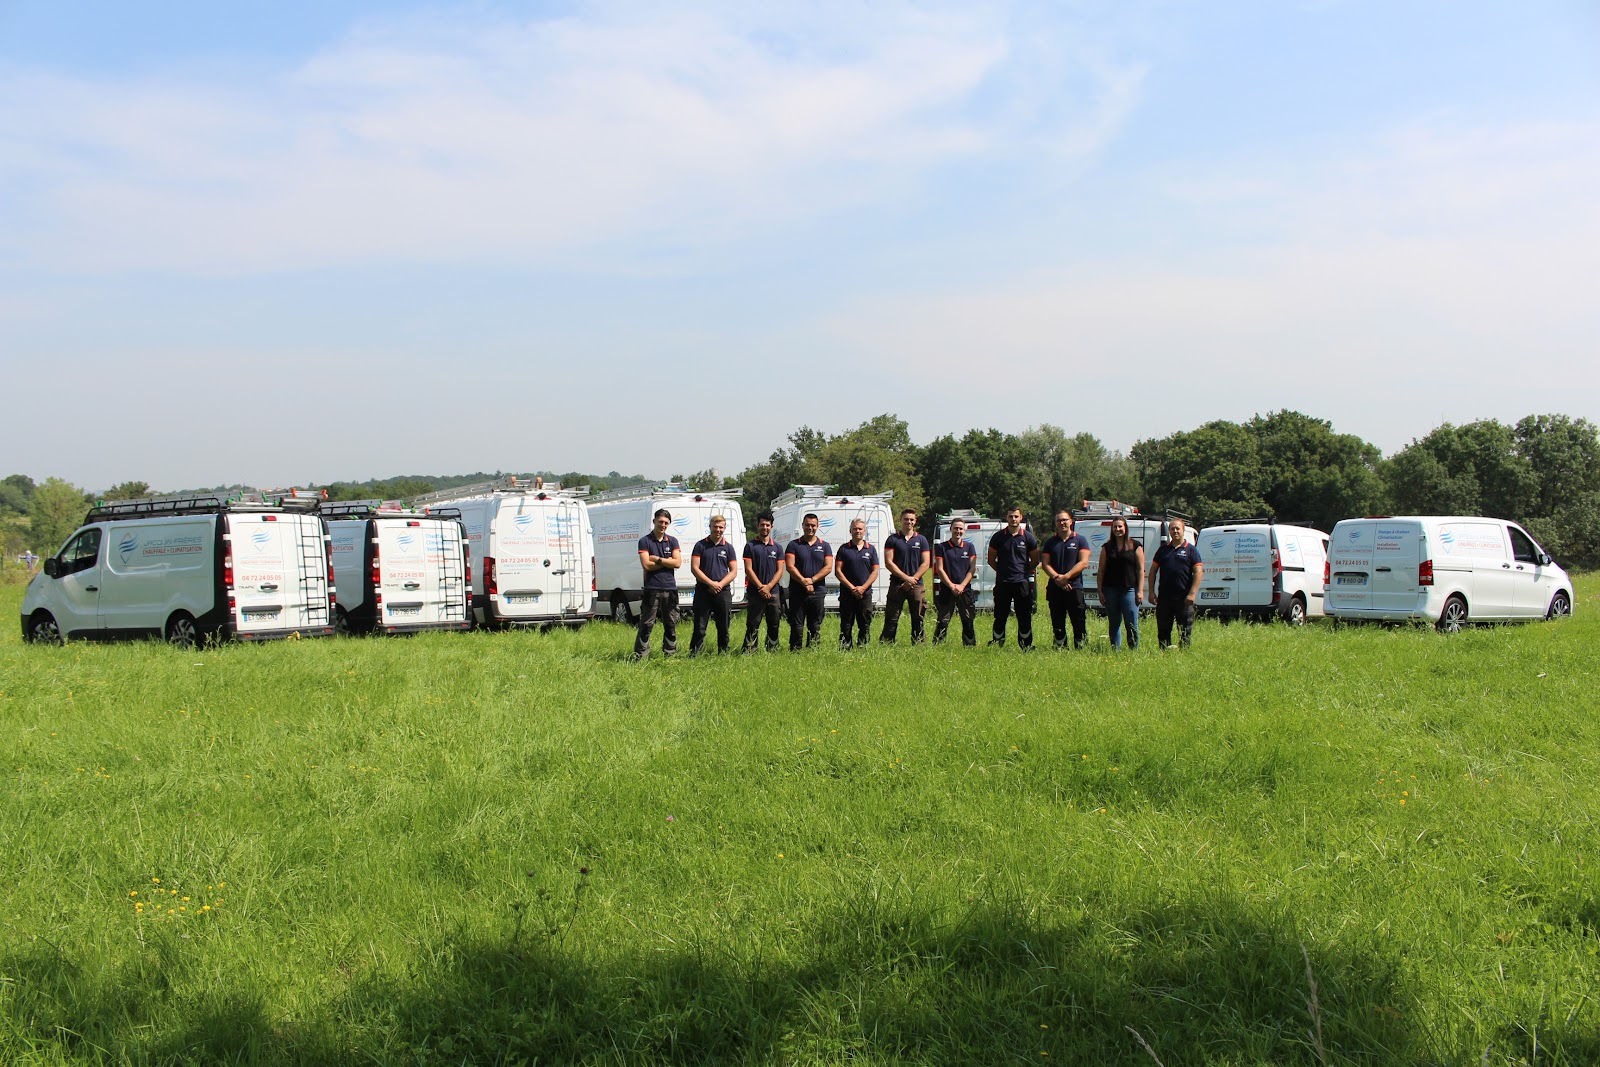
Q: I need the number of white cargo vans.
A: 9